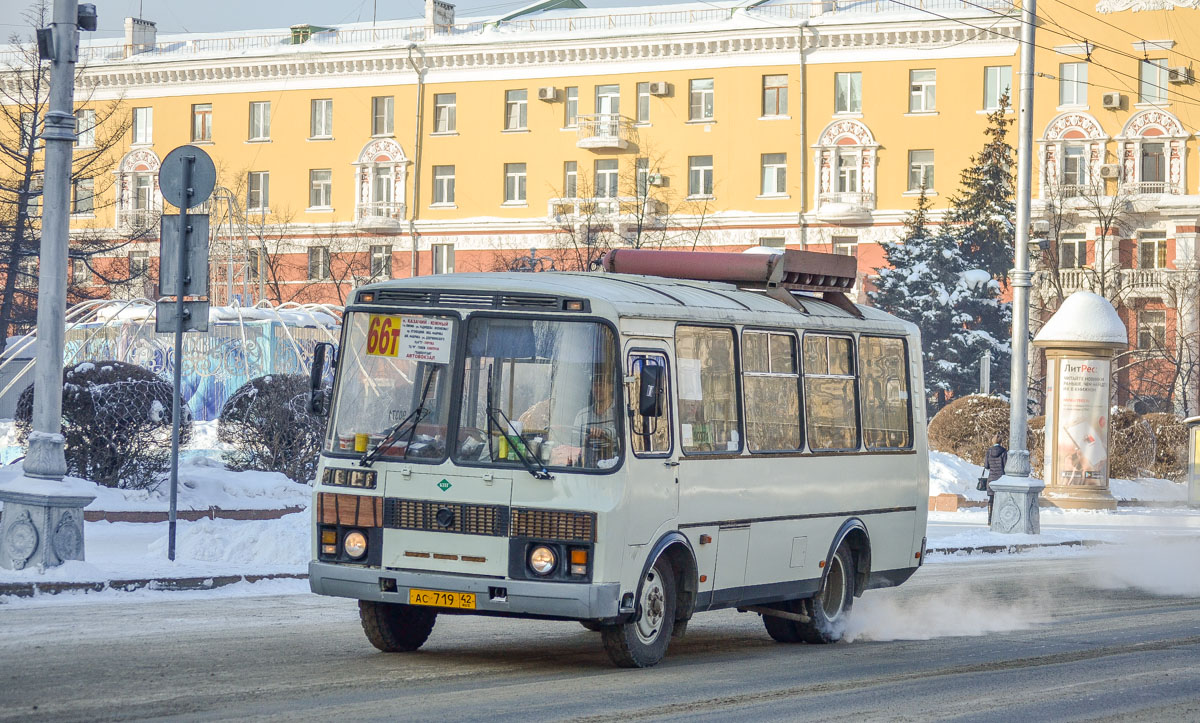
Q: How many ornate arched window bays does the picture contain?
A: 5